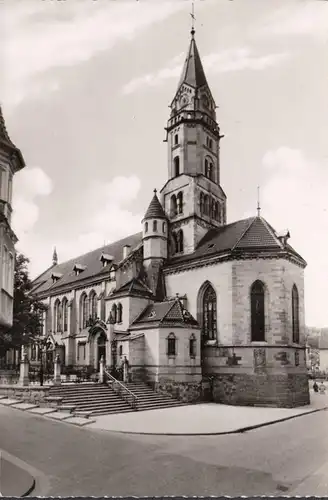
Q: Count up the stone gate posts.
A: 4